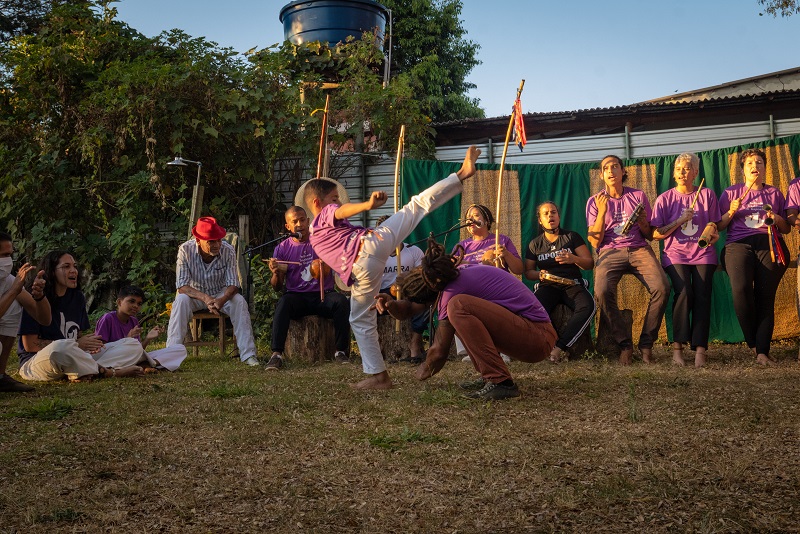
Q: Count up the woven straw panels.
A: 3